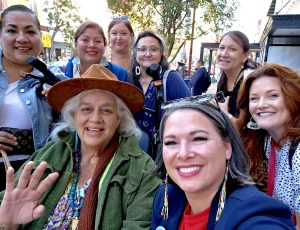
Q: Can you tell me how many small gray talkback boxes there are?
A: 0